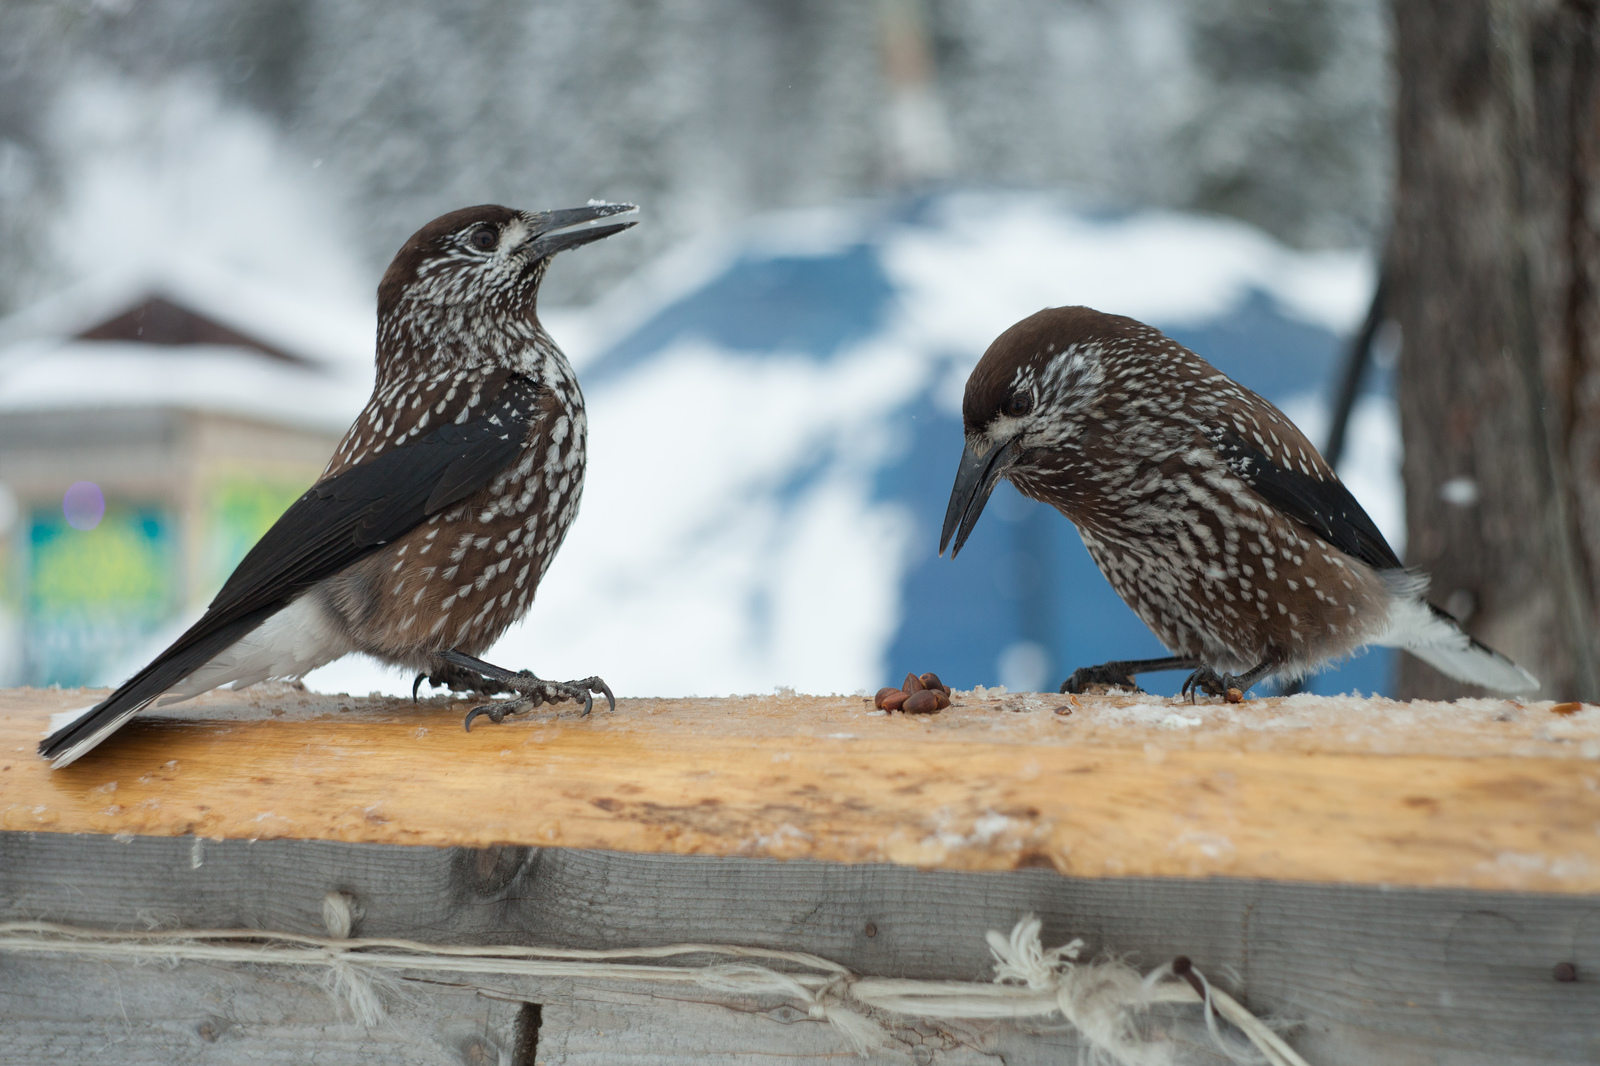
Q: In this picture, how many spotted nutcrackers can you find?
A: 2